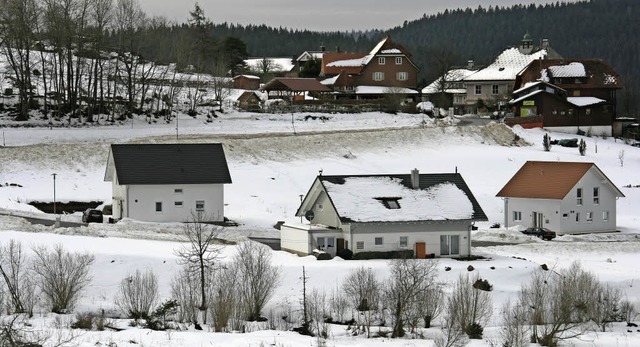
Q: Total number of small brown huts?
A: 2